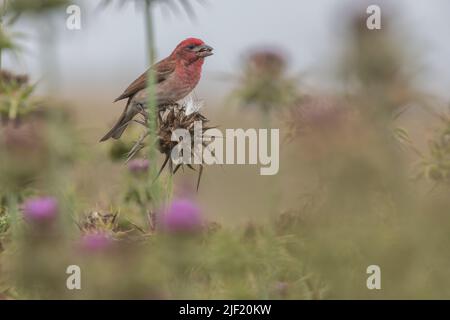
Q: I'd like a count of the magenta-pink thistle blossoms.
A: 4